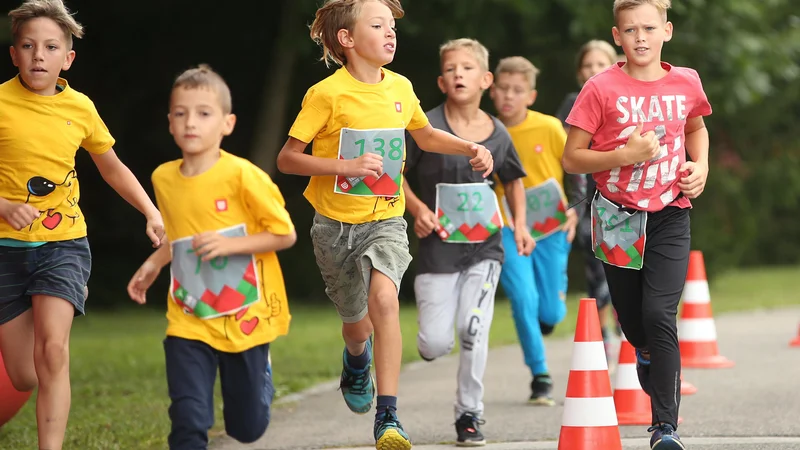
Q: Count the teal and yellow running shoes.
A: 2